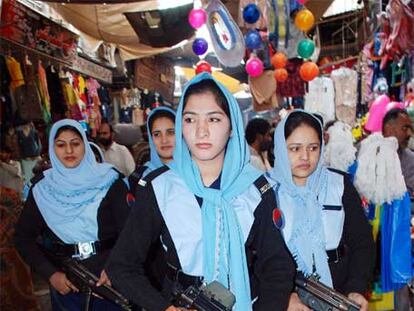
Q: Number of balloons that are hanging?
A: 11